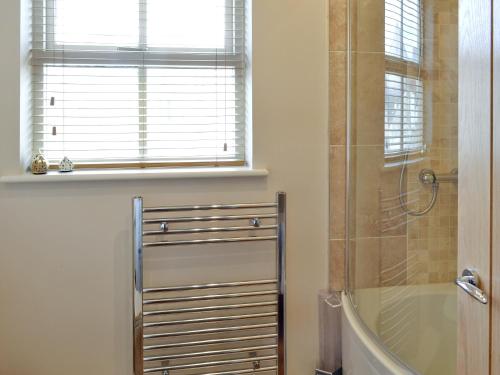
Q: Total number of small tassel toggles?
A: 3